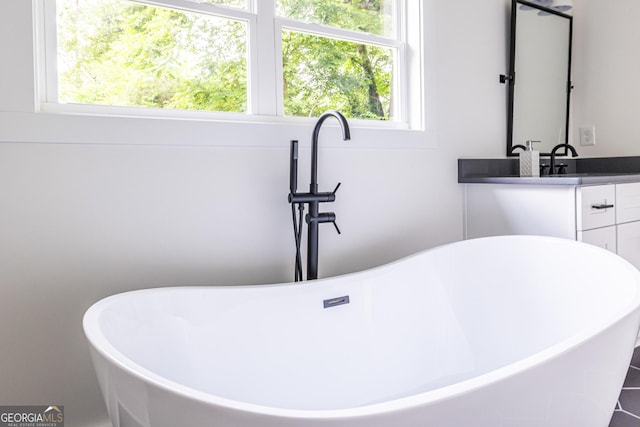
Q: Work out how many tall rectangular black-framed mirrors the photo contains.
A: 1